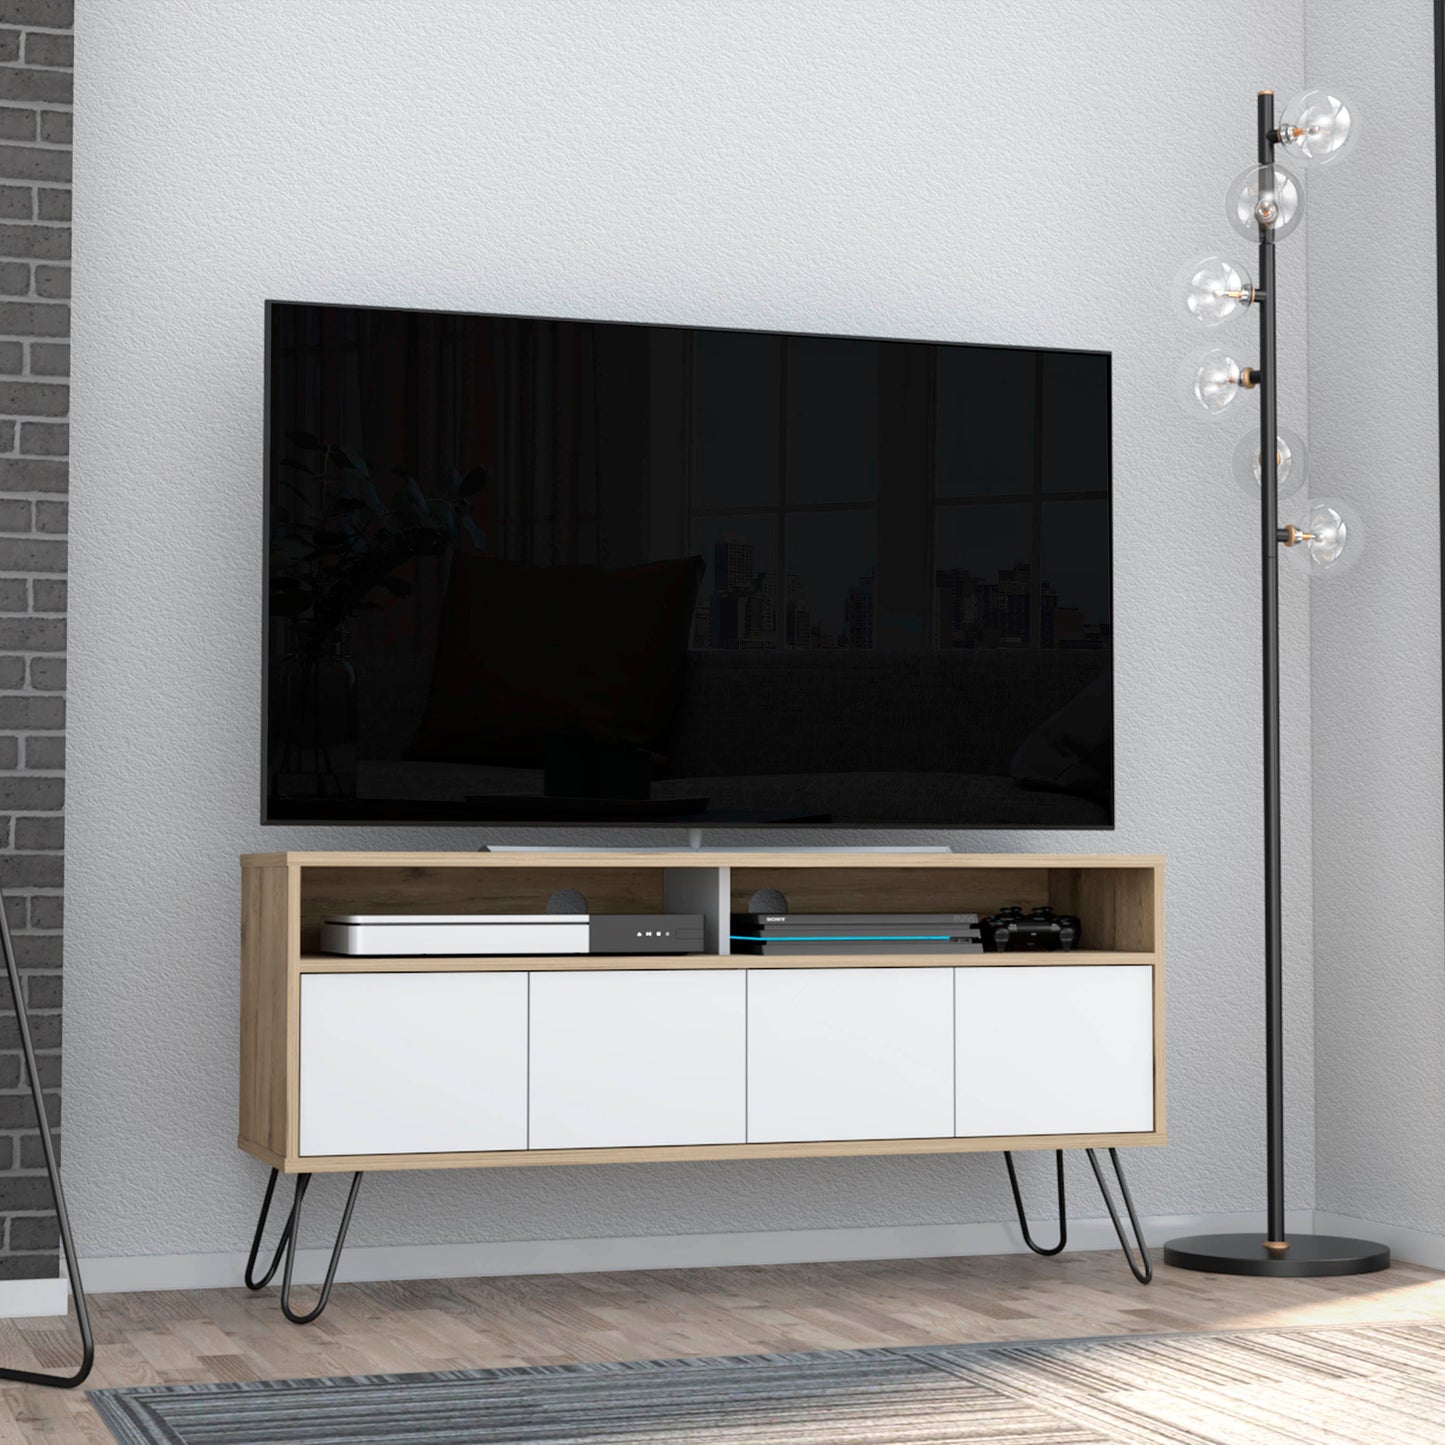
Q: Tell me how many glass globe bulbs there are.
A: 6